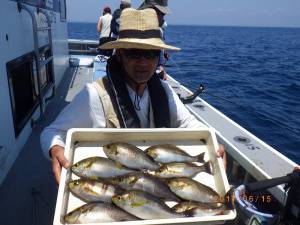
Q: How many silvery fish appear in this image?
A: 10